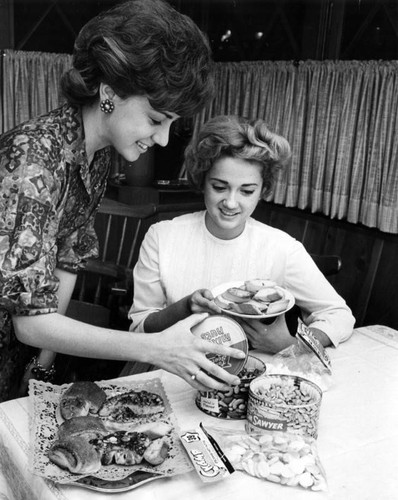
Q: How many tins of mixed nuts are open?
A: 2